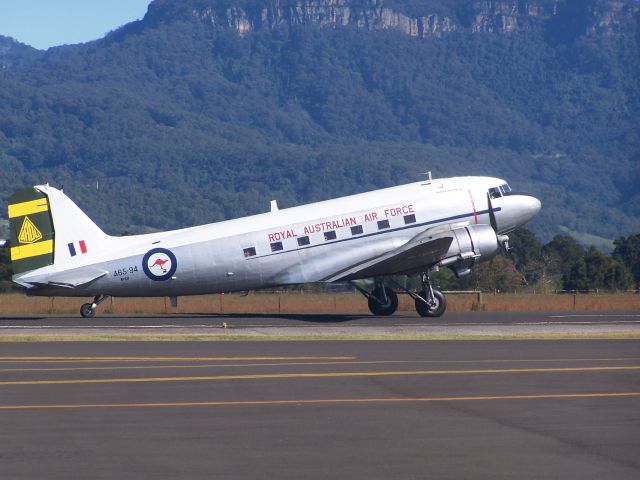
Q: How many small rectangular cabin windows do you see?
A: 7